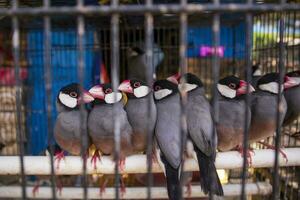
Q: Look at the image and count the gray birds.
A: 8